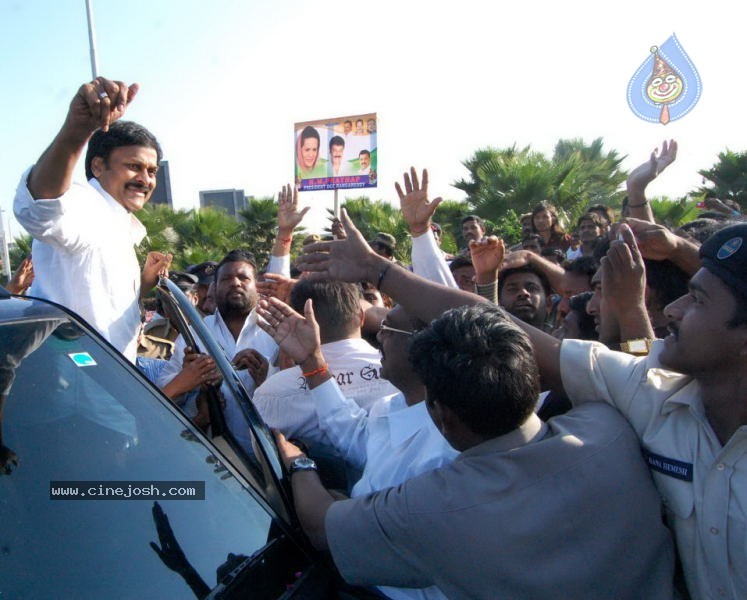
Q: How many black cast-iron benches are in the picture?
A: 0